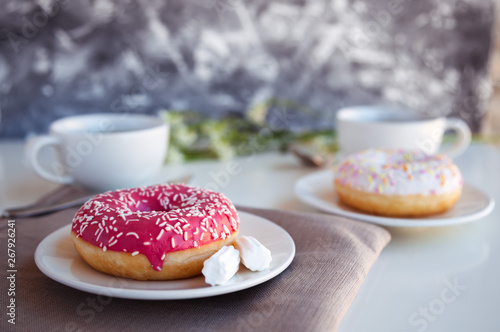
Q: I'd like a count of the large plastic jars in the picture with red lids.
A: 0